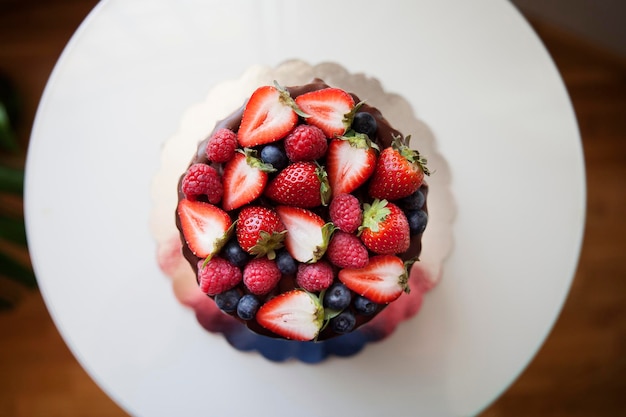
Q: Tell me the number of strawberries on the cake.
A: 12